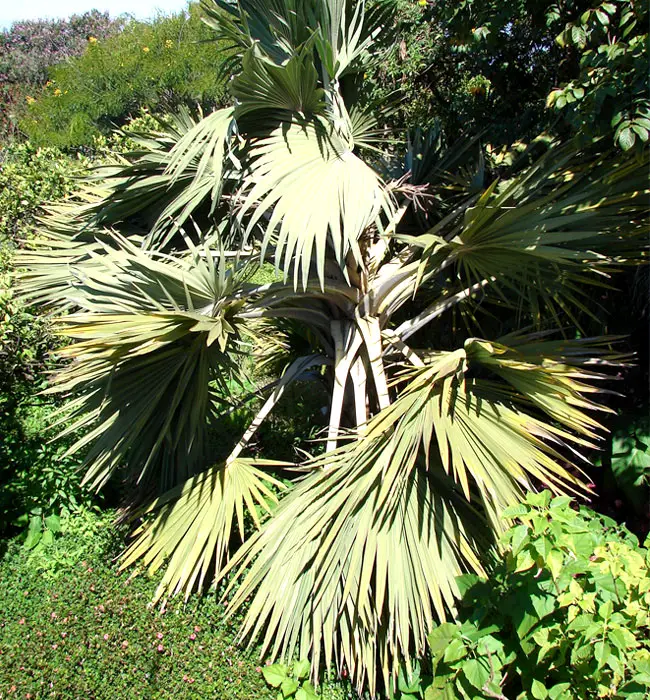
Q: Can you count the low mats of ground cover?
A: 1